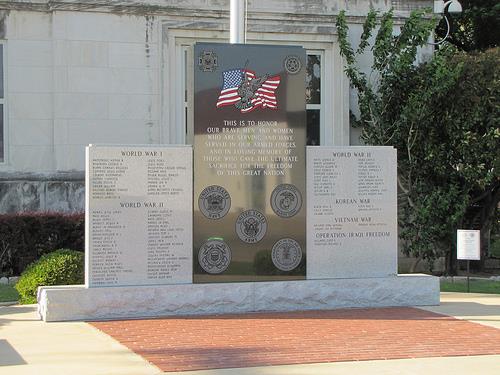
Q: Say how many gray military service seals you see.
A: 5